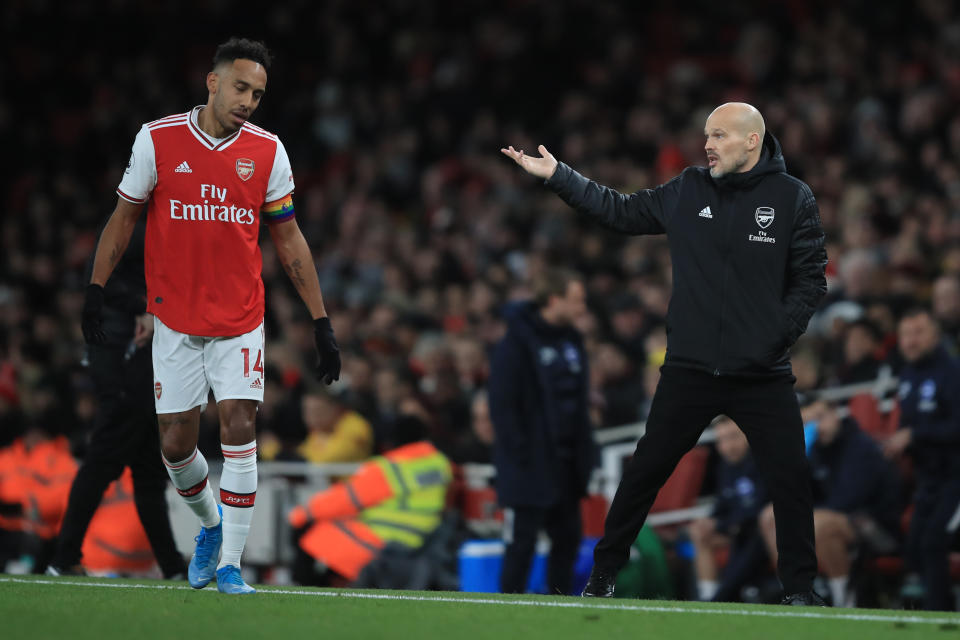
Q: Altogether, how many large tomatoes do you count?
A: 0